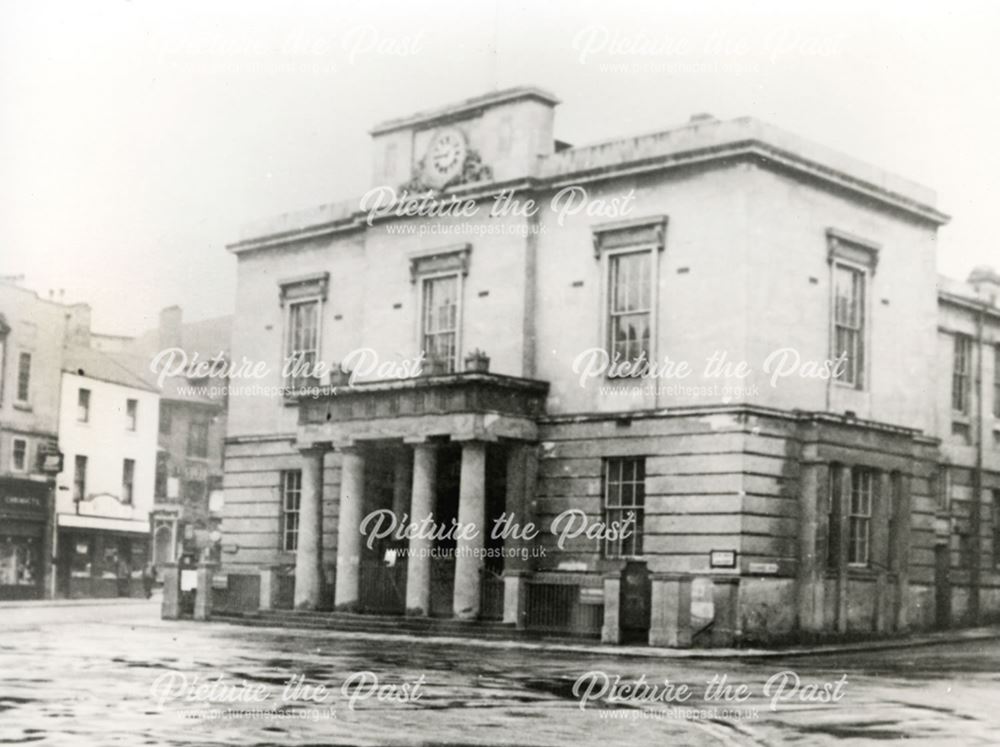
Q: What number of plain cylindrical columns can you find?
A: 4